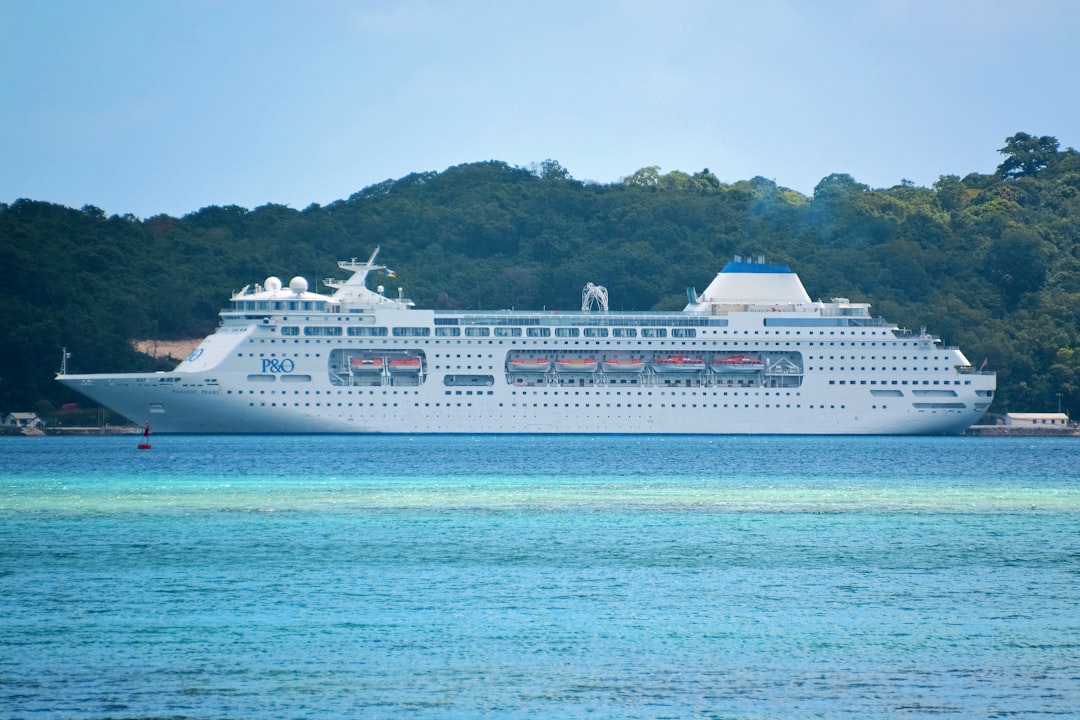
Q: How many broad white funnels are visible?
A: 1